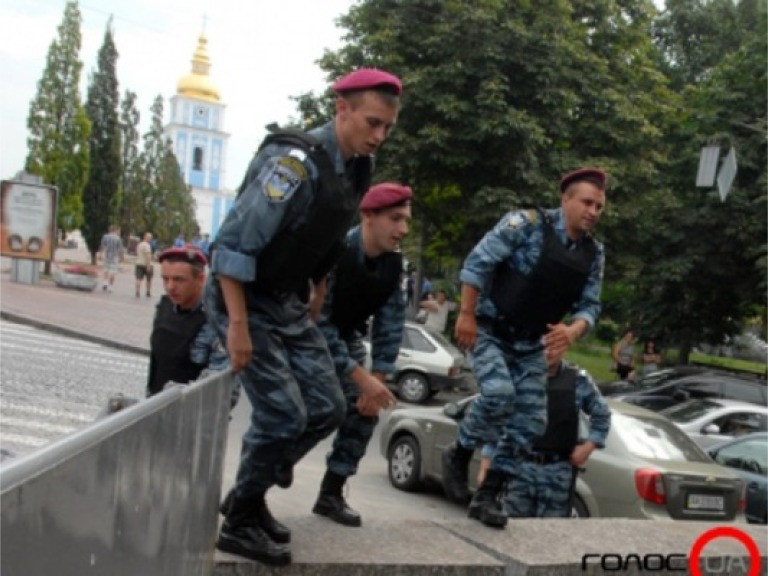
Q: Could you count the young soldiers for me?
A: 5